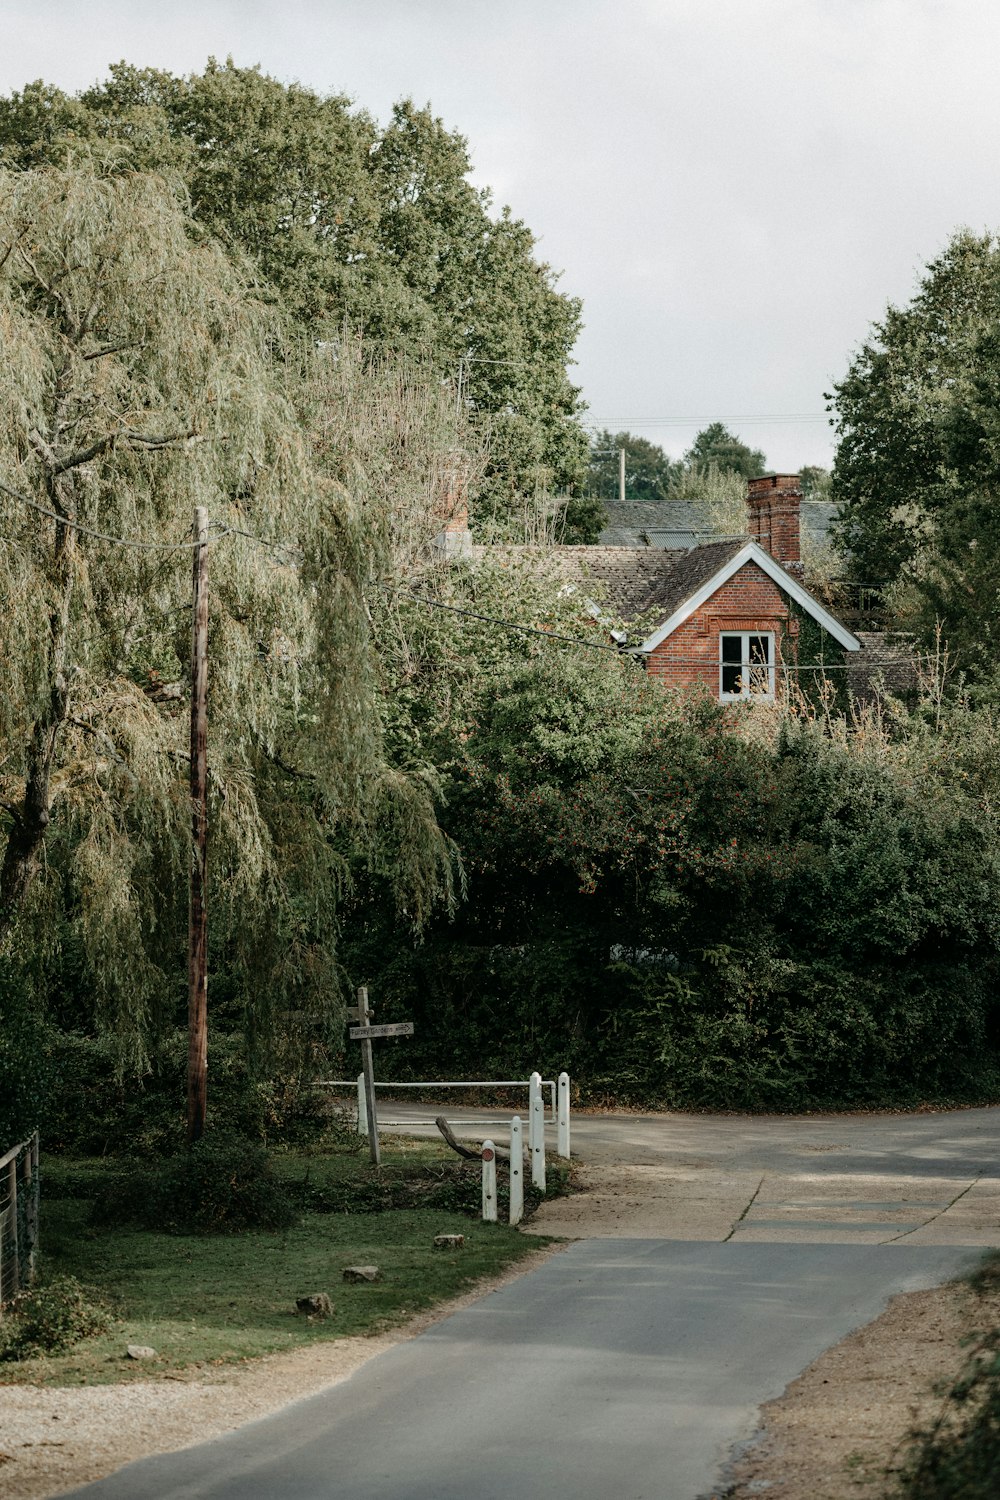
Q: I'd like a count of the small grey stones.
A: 4